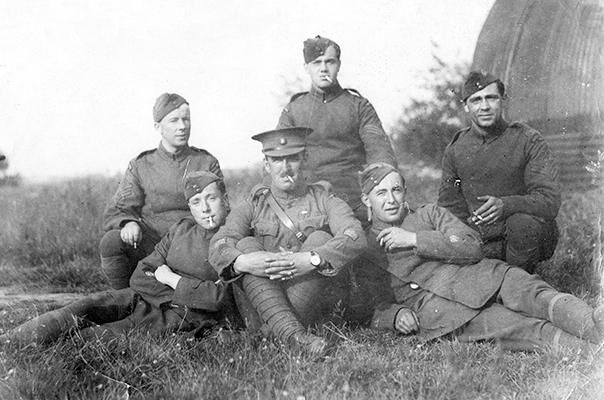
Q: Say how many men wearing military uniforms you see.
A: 6